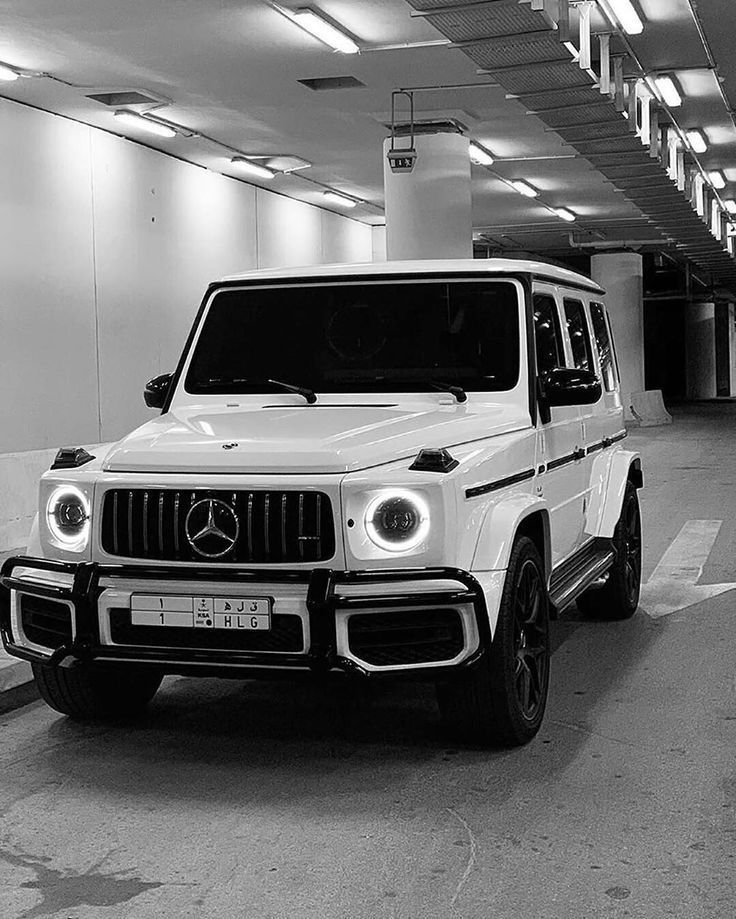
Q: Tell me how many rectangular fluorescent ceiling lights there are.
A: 13